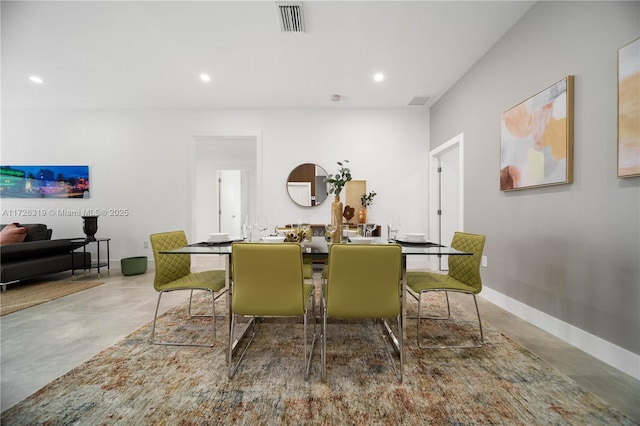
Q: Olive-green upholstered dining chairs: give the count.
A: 6